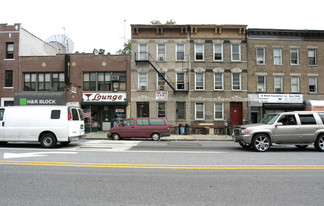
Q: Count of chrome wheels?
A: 2